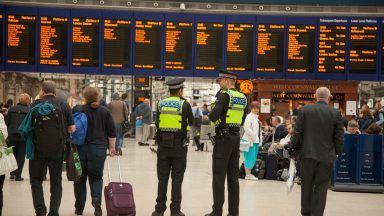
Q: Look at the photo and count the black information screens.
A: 12